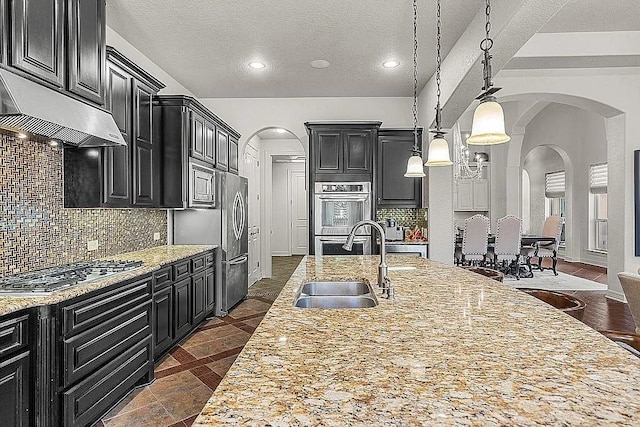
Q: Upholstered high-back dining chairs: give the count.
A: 3